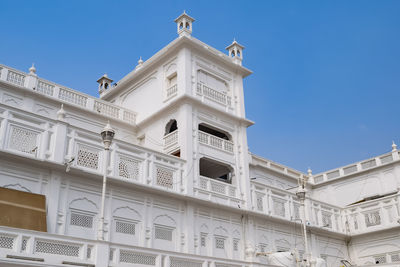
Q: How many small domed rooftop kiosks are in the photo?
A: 3